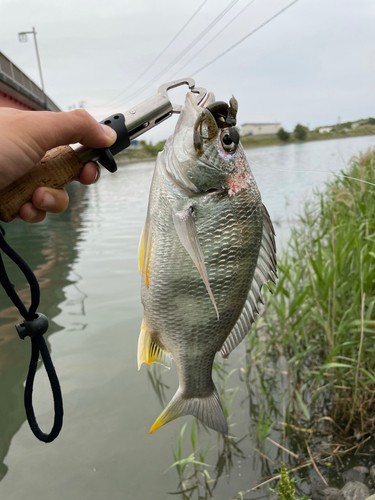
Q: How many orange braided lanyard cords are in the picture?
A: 0